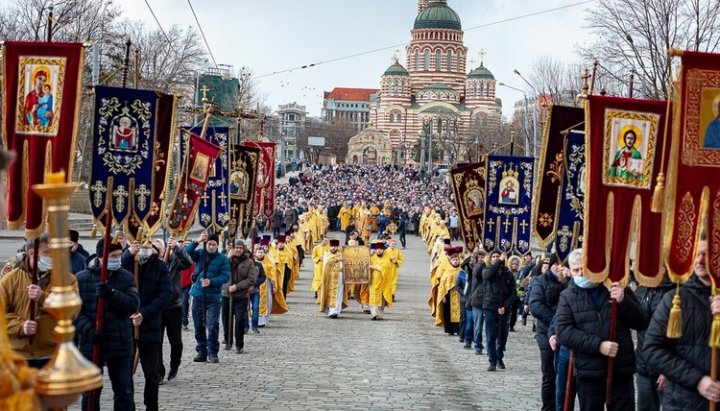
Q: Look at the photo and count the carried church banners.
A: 13